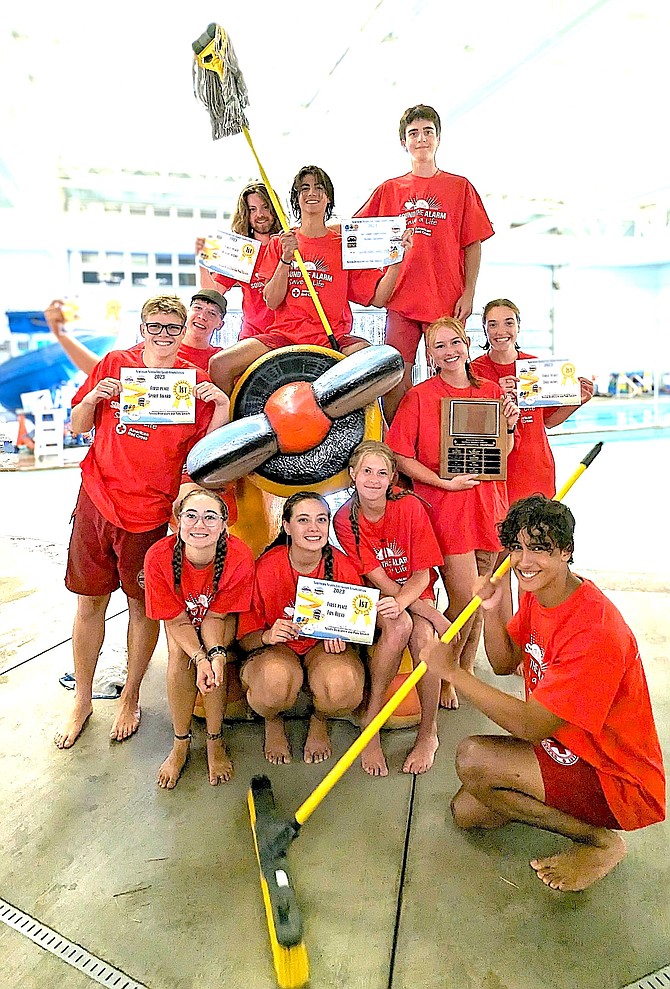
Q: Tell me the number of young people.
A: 11